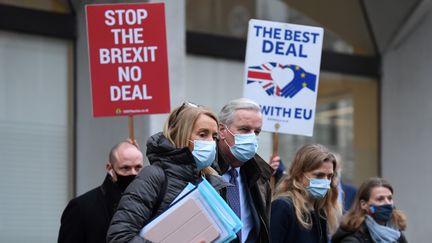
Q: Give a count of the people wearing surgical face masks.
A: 3